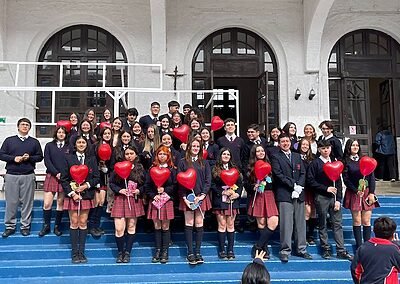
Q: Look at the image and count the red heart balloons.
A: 14